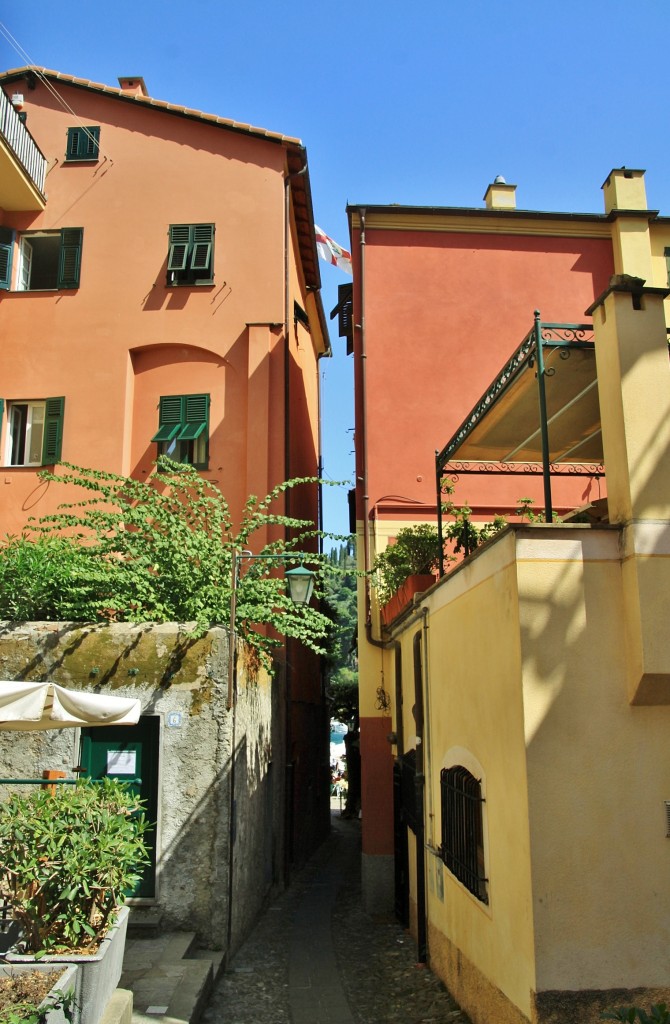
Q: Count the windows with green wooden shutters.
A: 5